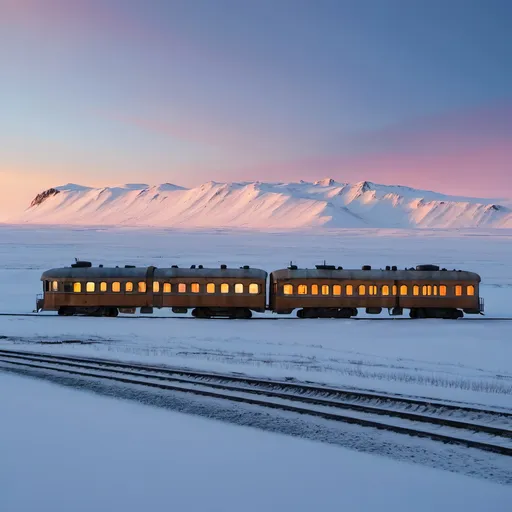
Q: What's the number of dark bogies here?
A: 4